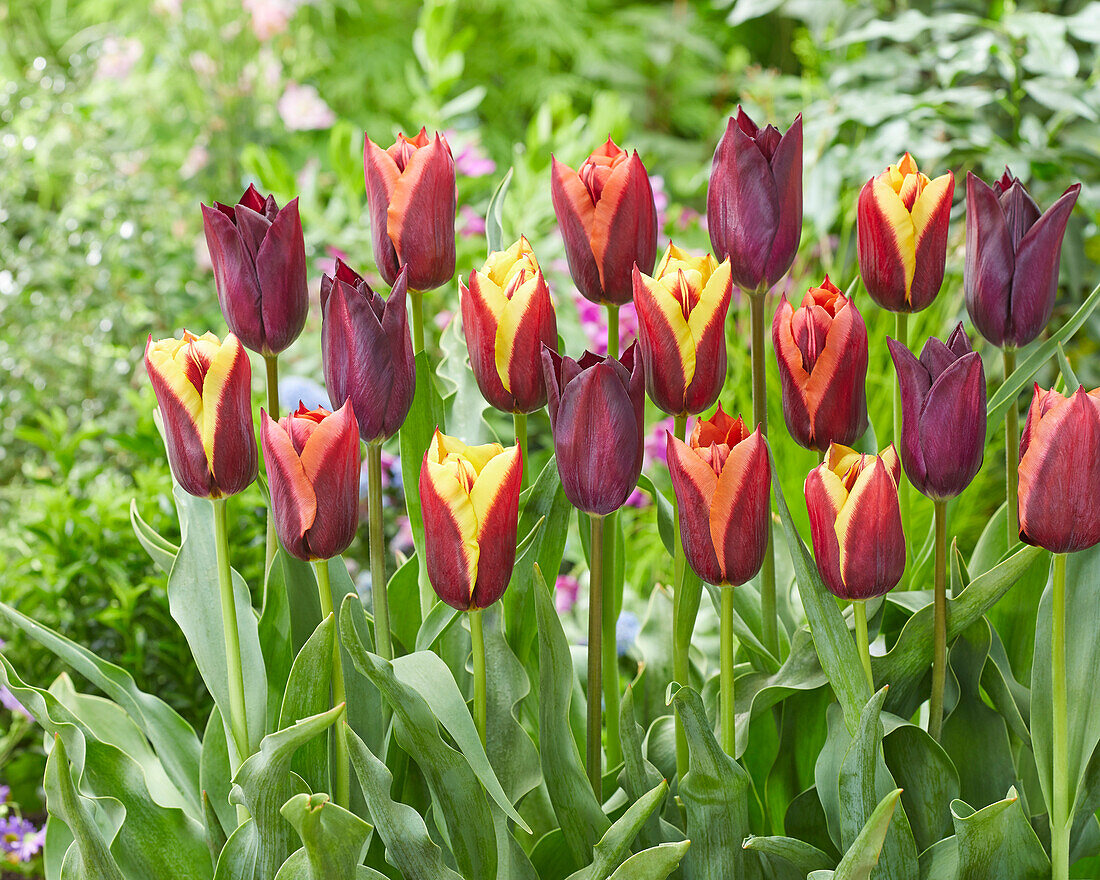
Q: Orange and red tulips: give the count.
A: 6